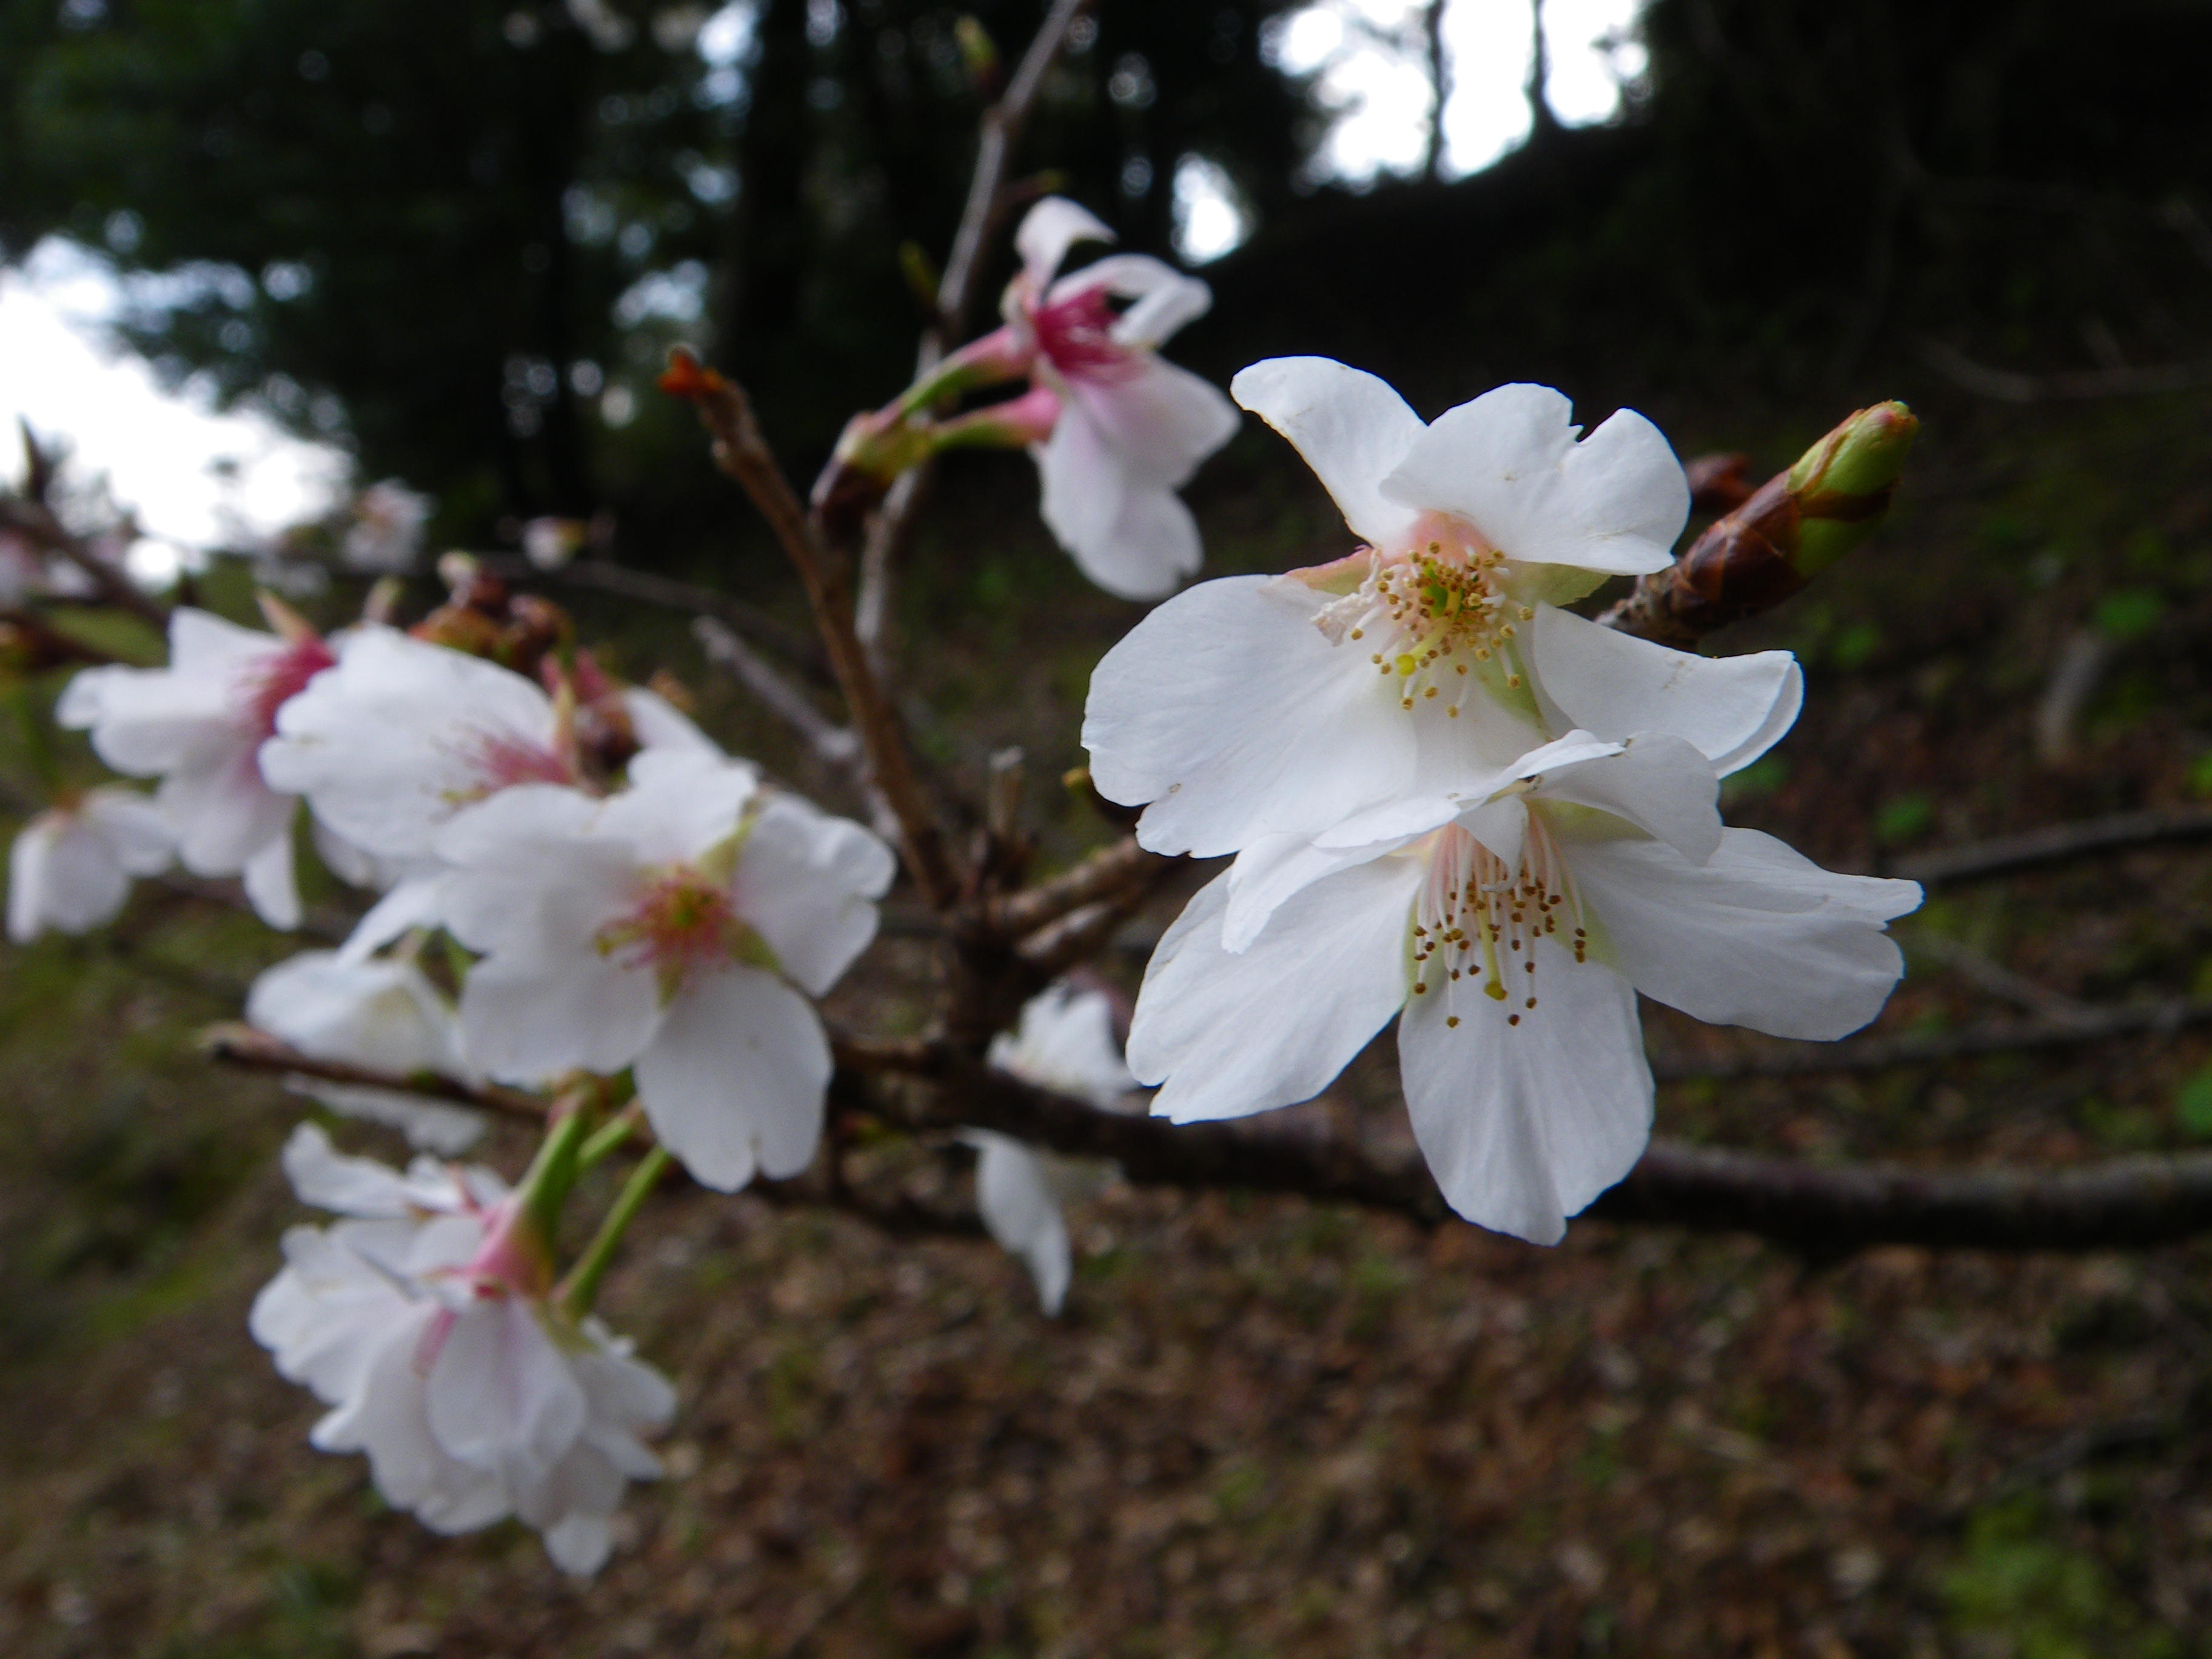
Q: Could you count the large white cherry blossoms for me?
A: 2